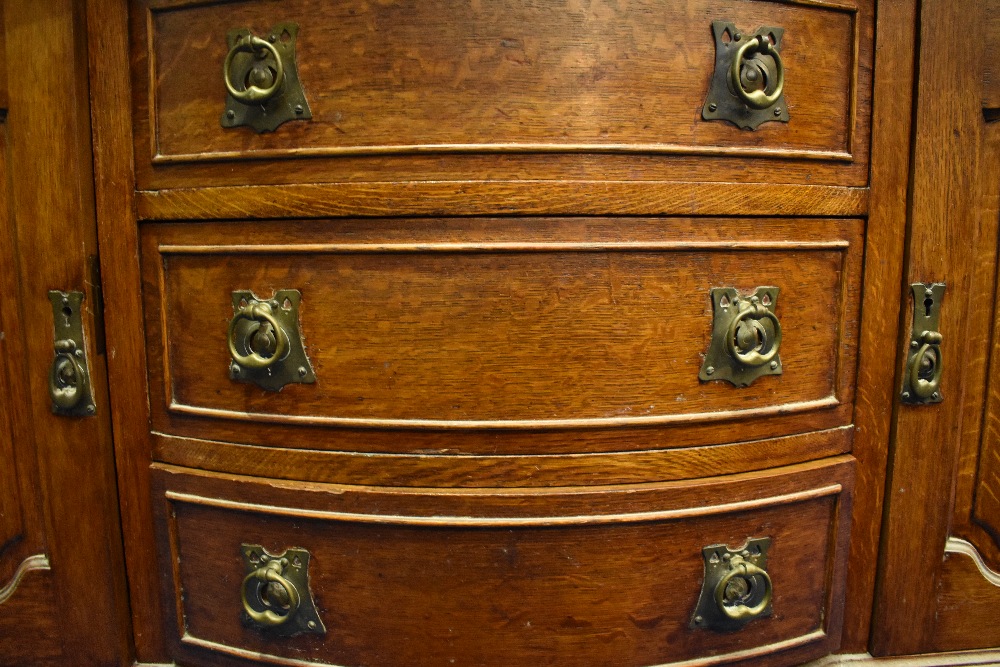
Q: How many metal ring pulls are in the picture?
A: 8